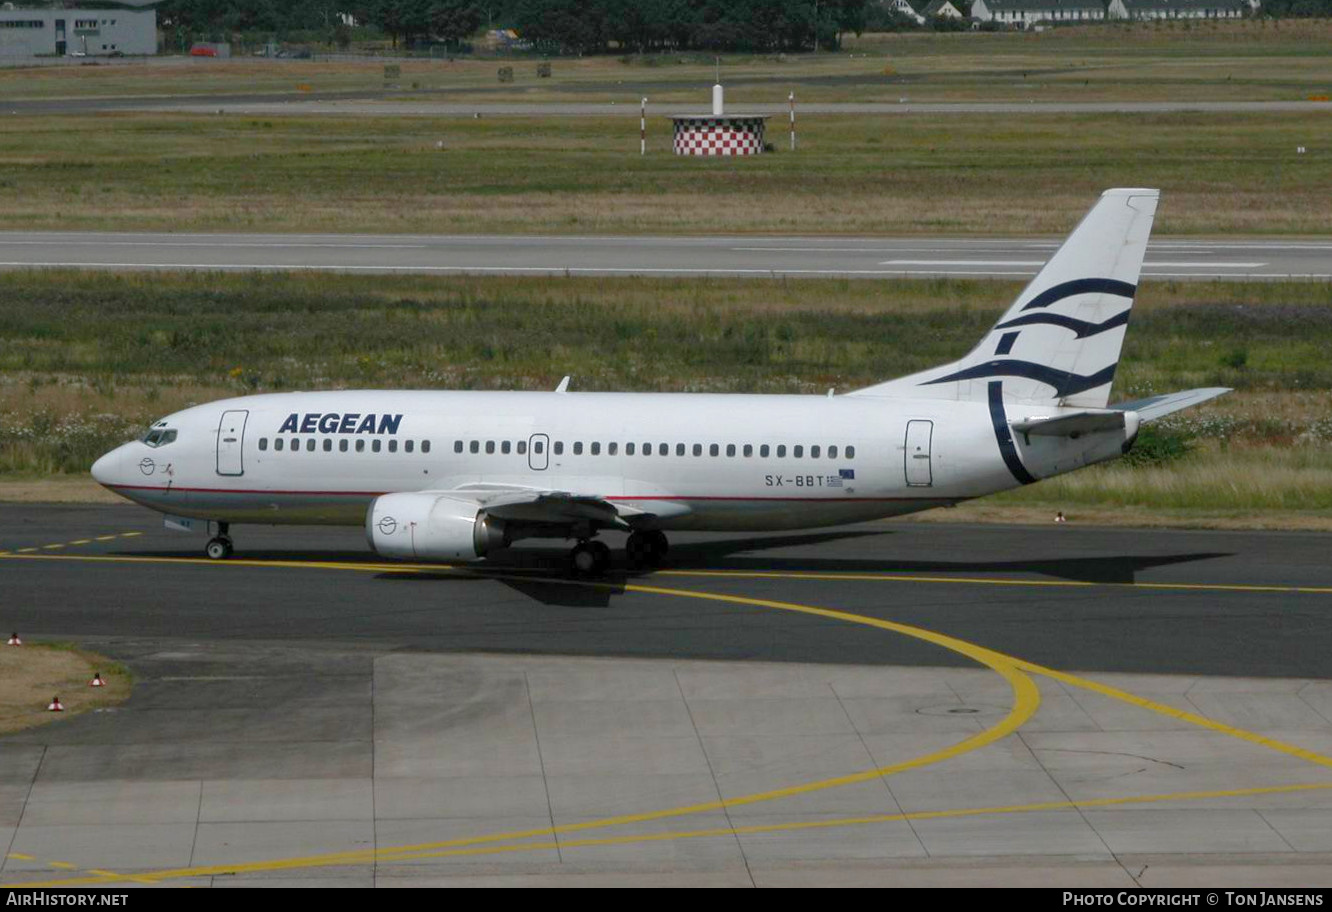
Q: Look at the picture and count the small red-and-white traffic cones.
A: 4